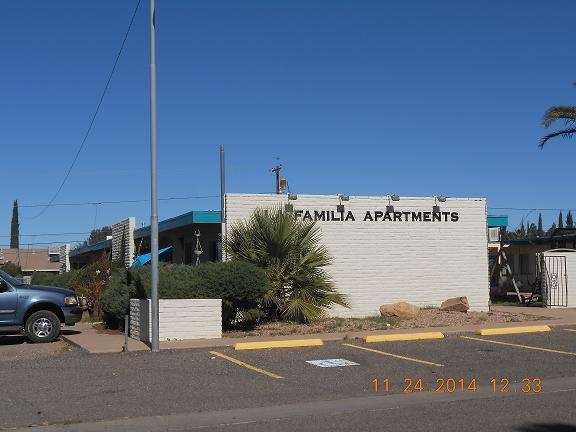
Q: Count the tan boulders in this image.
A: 2